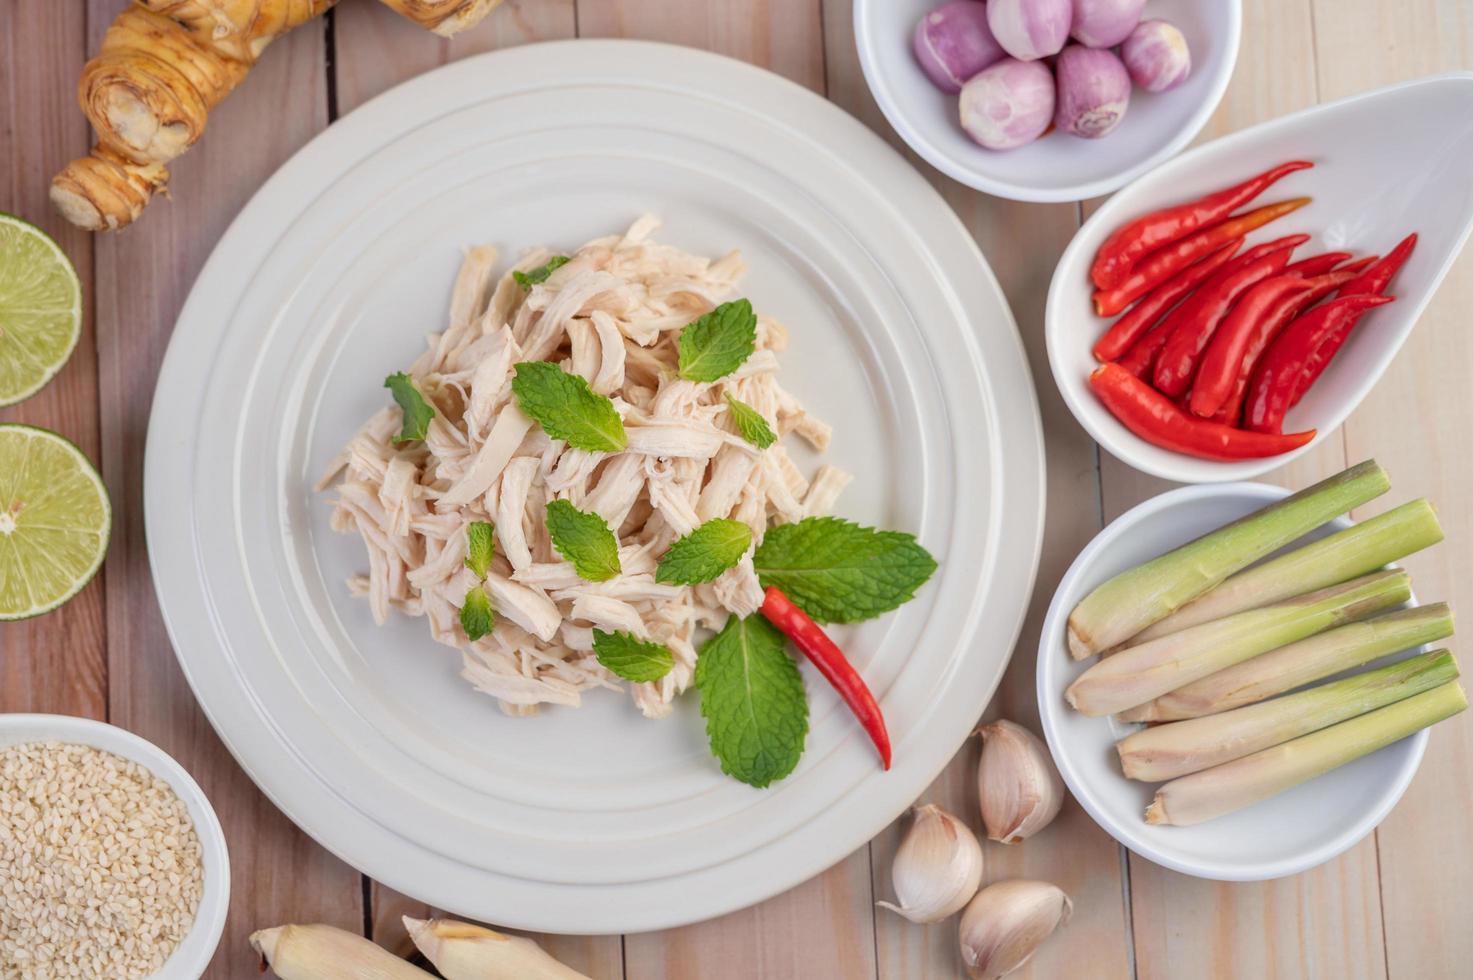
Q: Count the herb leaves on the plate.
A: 12